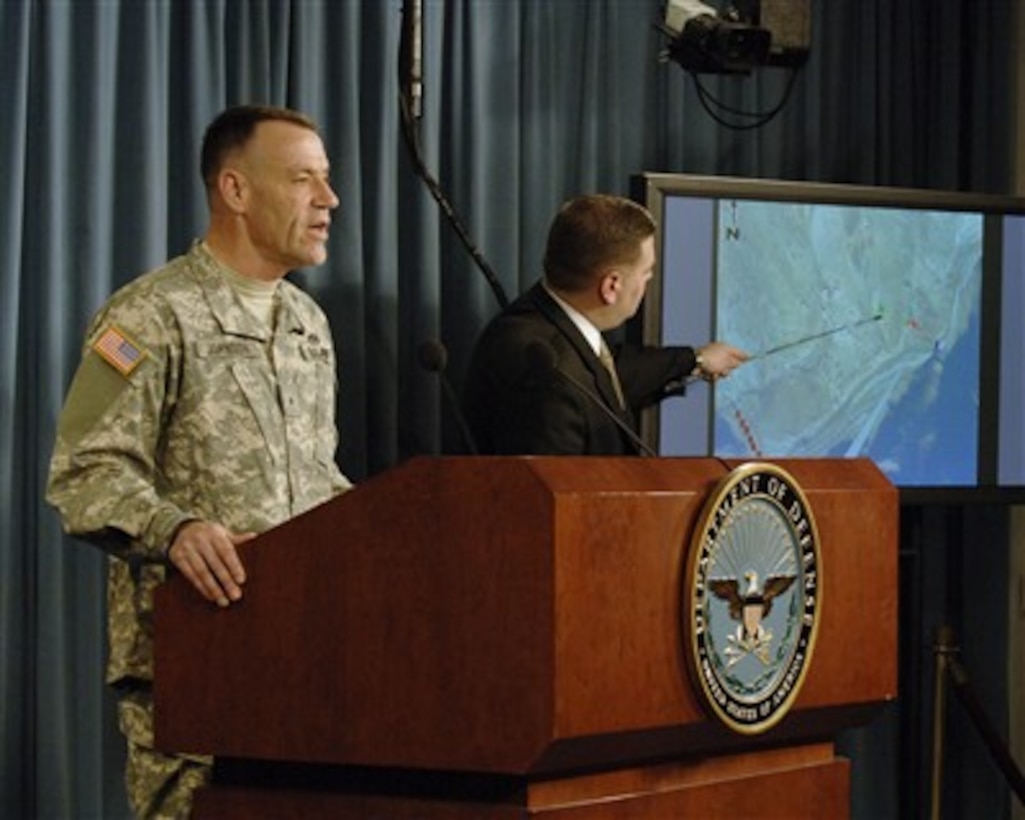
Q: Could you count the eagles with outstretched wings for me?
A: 1